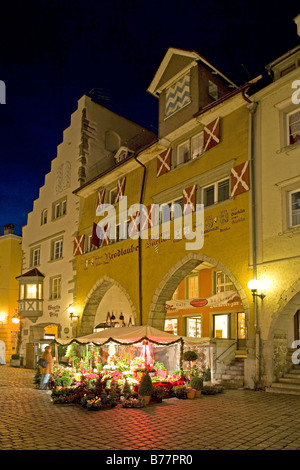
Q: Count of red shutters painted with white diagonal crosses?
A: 10